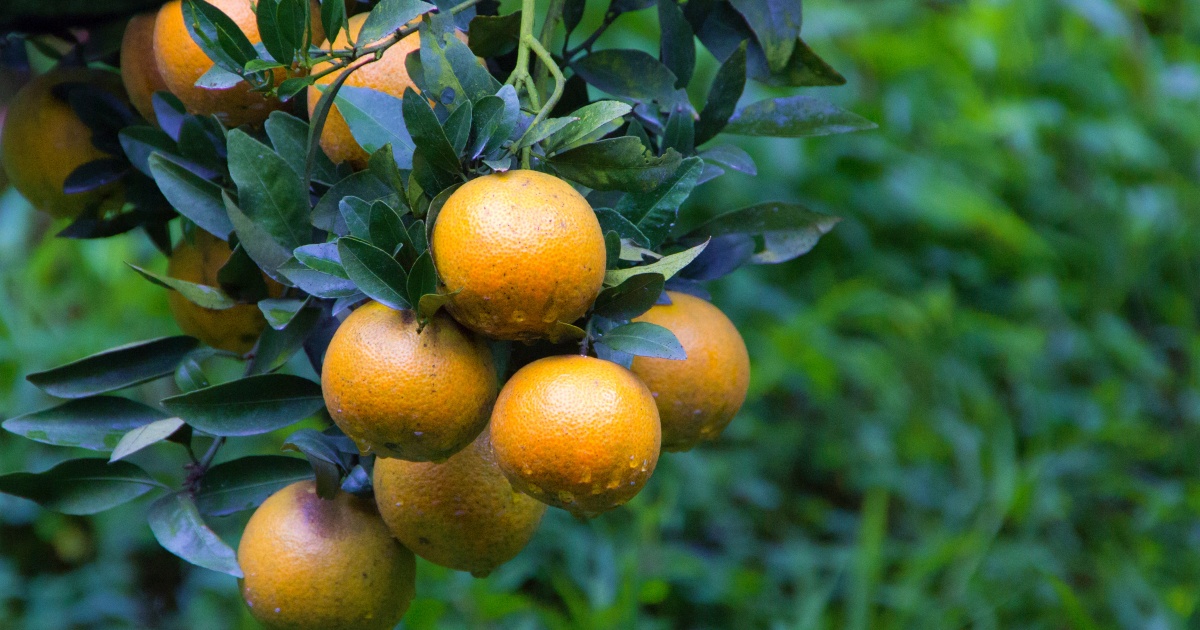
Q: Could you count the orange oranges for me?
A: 11